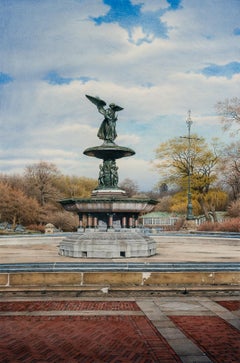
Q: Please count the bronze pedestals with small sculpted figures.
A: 1